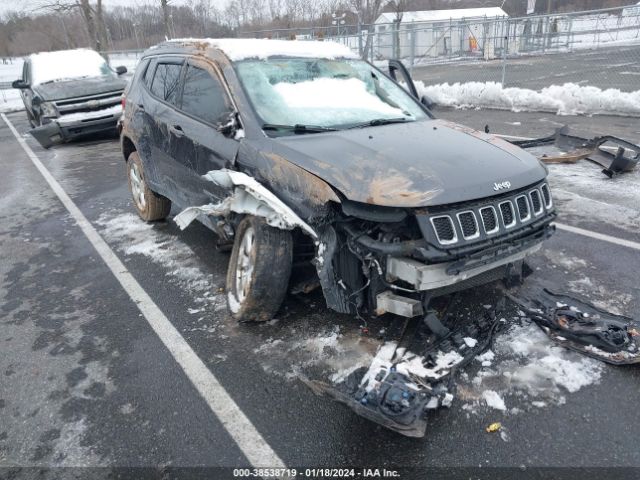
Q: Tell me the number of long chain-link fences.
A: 1